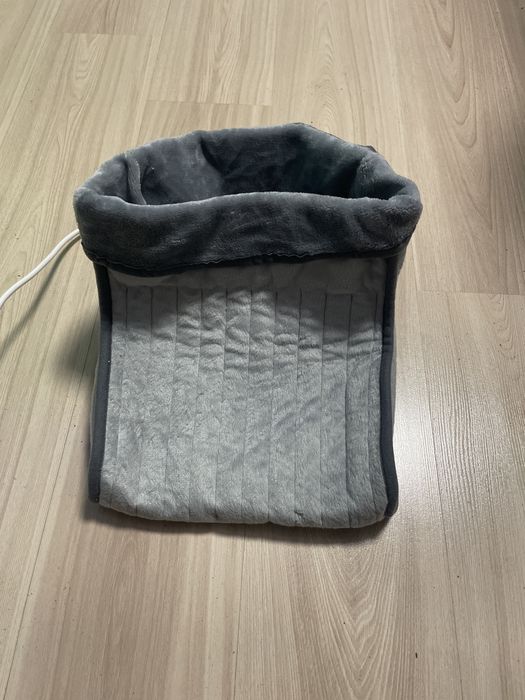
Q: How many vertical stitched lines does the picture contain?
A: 11